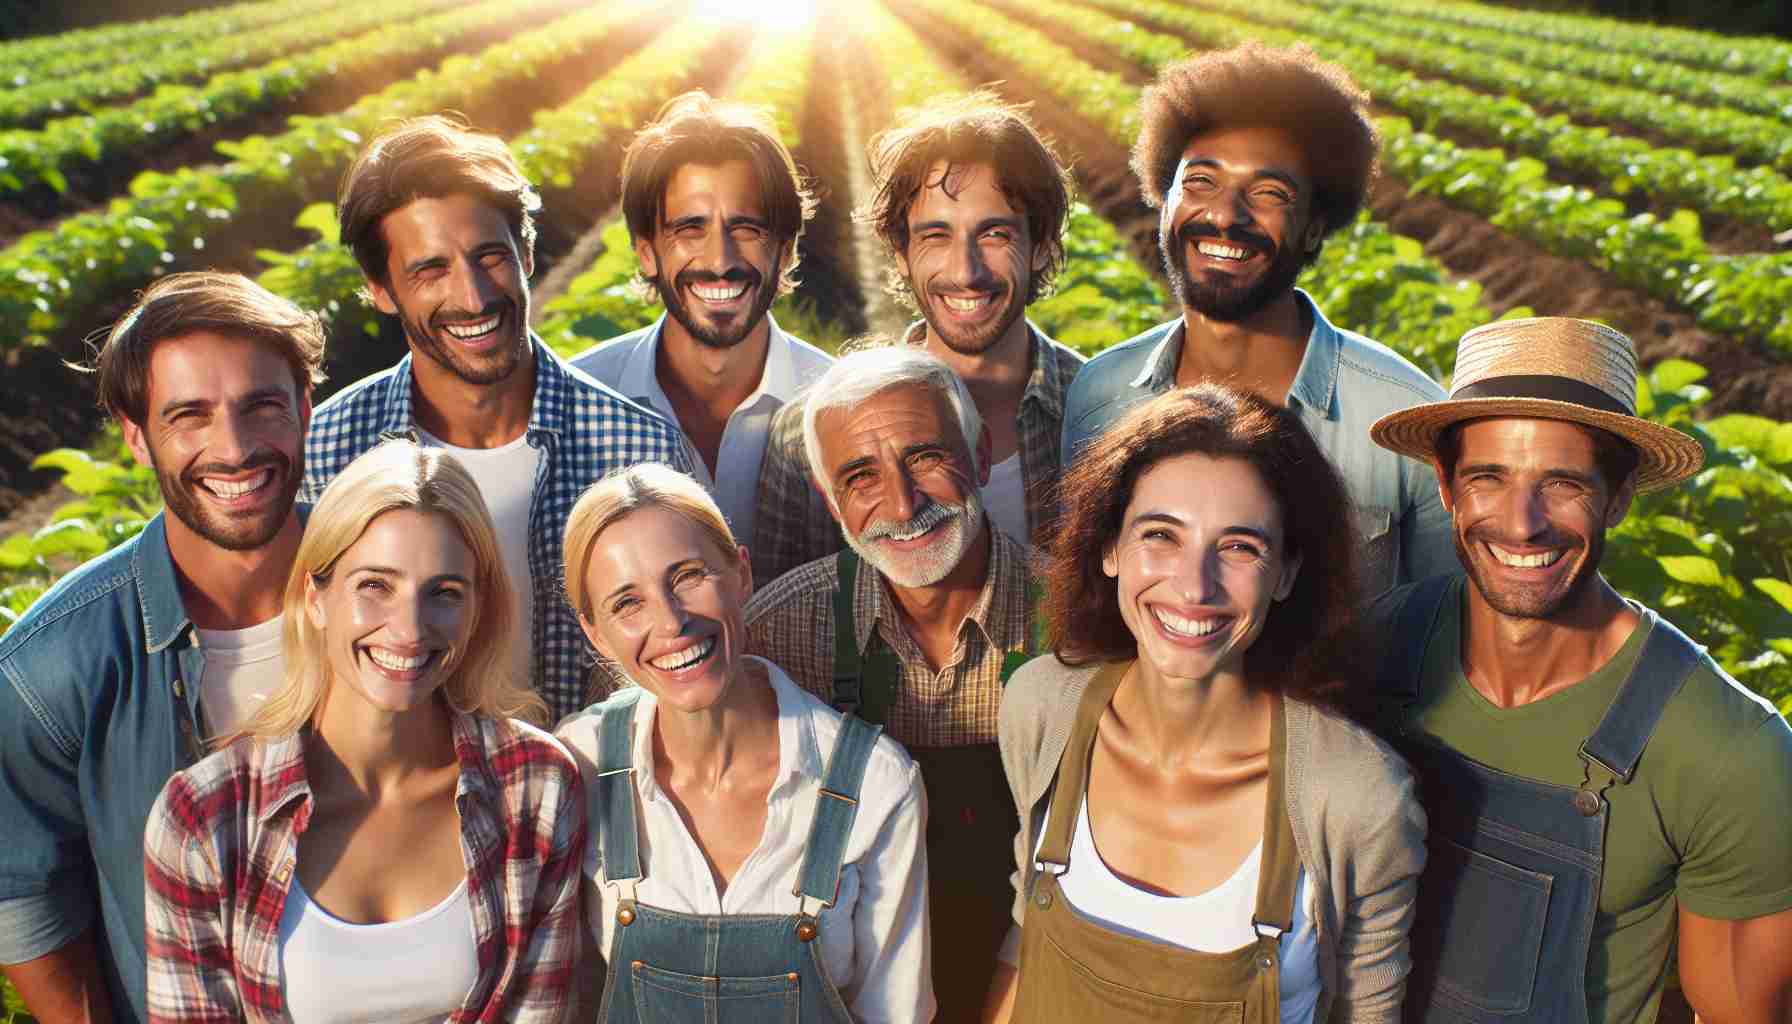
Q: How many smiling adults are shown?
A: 10